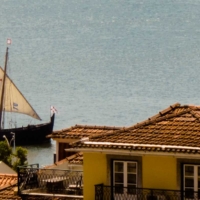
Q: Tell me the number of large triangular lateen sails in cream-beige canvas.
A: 1